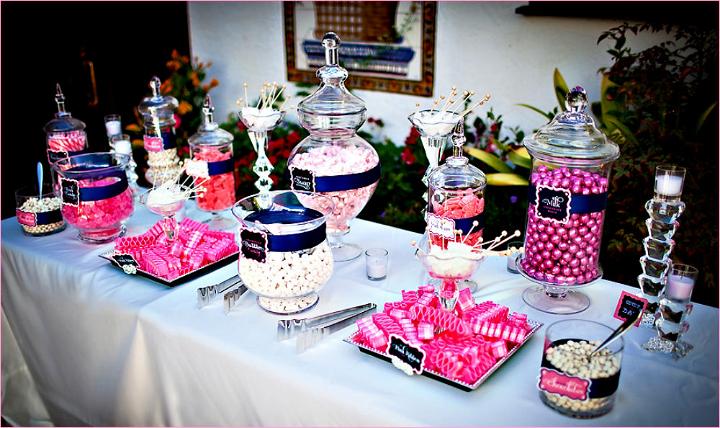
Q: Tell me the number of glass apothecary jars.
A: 6